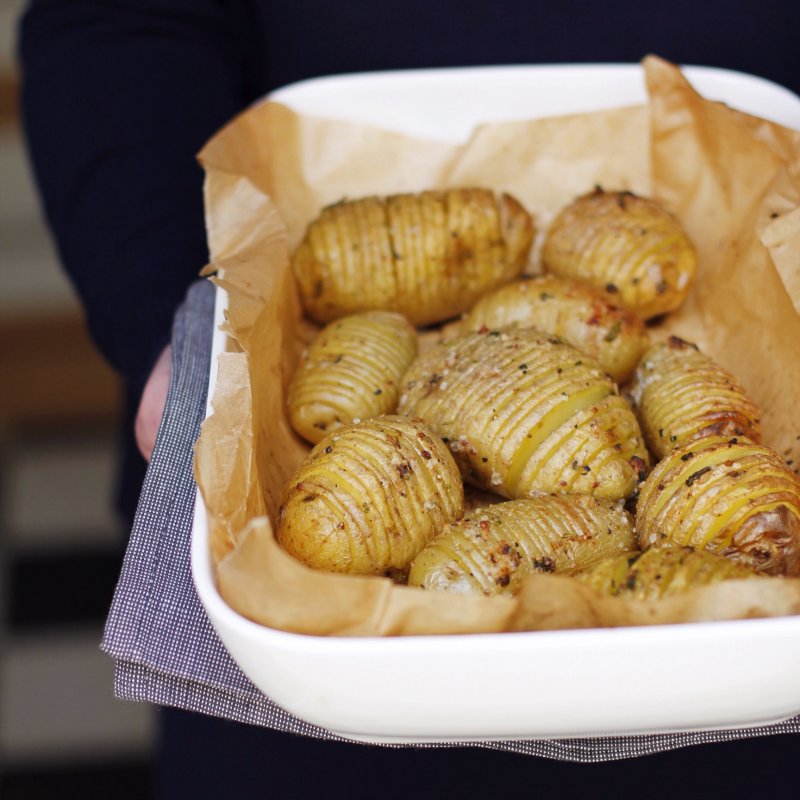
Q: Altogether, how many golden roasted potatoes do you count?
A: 10